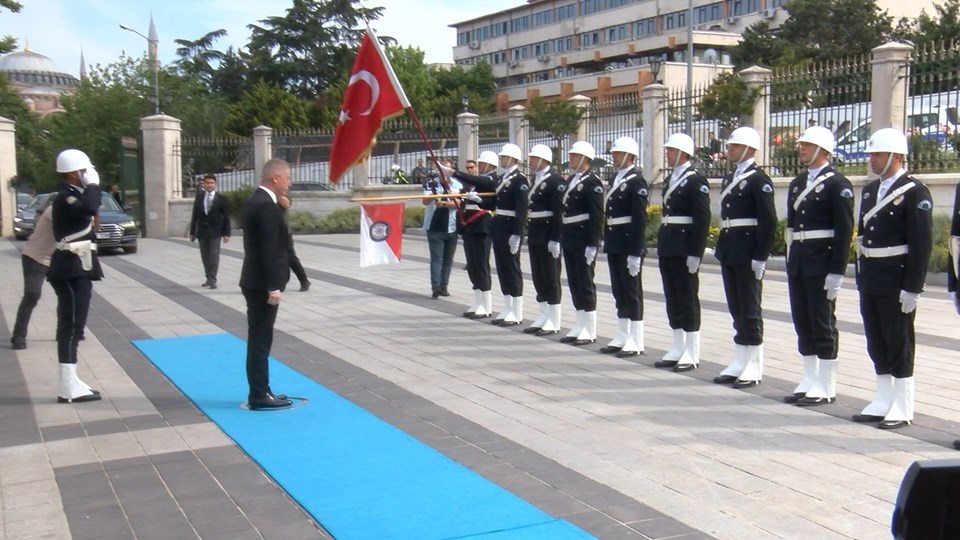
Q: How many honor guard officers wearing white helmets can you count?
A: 10